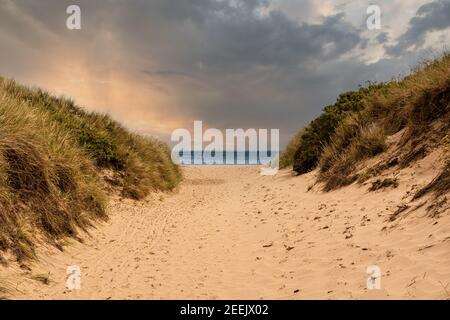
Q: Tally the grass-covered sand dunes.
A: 2